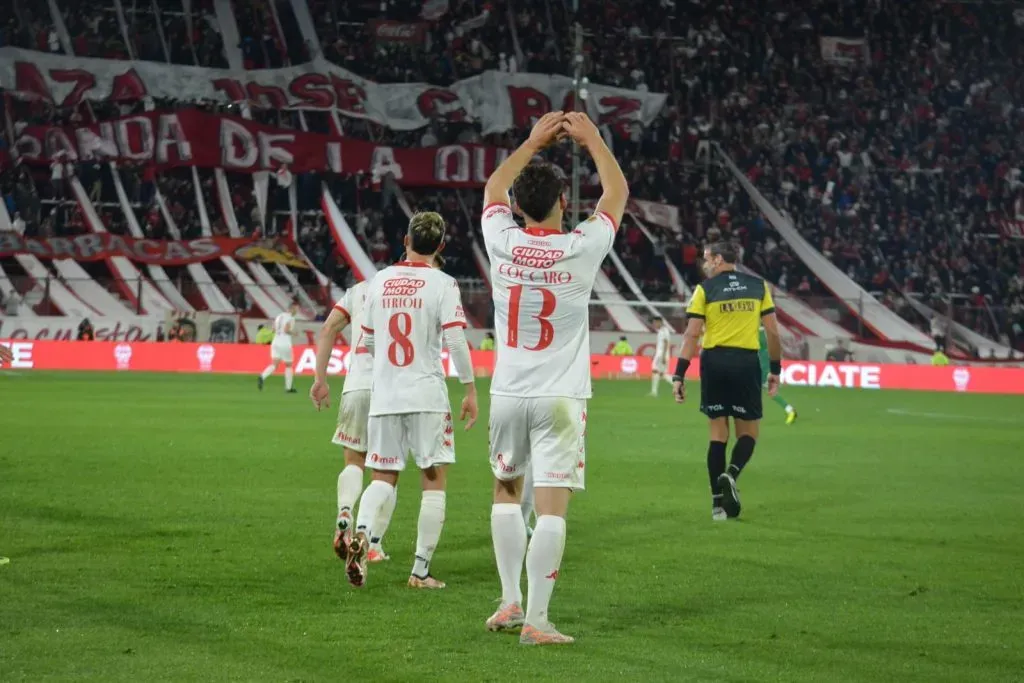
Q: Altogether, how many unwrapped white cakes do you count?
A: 0